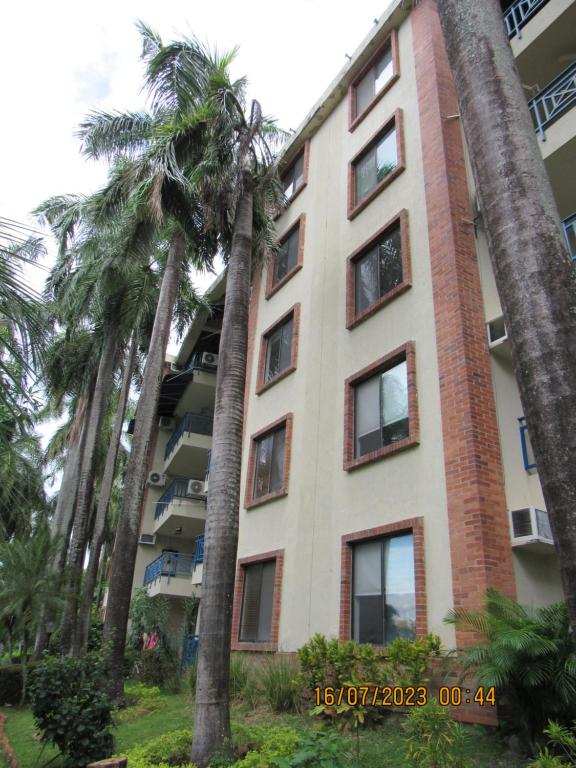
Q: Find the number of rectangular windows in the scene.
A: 10